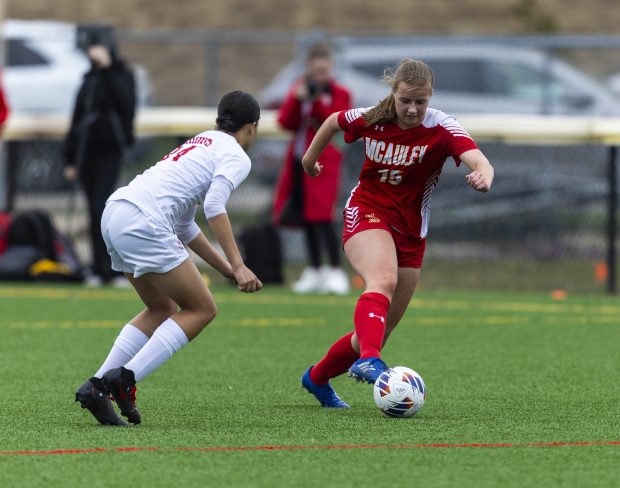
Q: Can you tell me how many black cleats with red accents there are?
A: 2